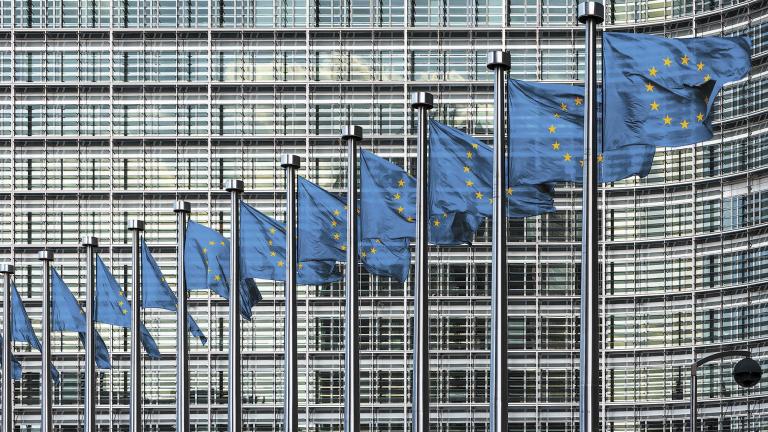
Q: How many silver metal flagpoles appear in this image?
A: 11